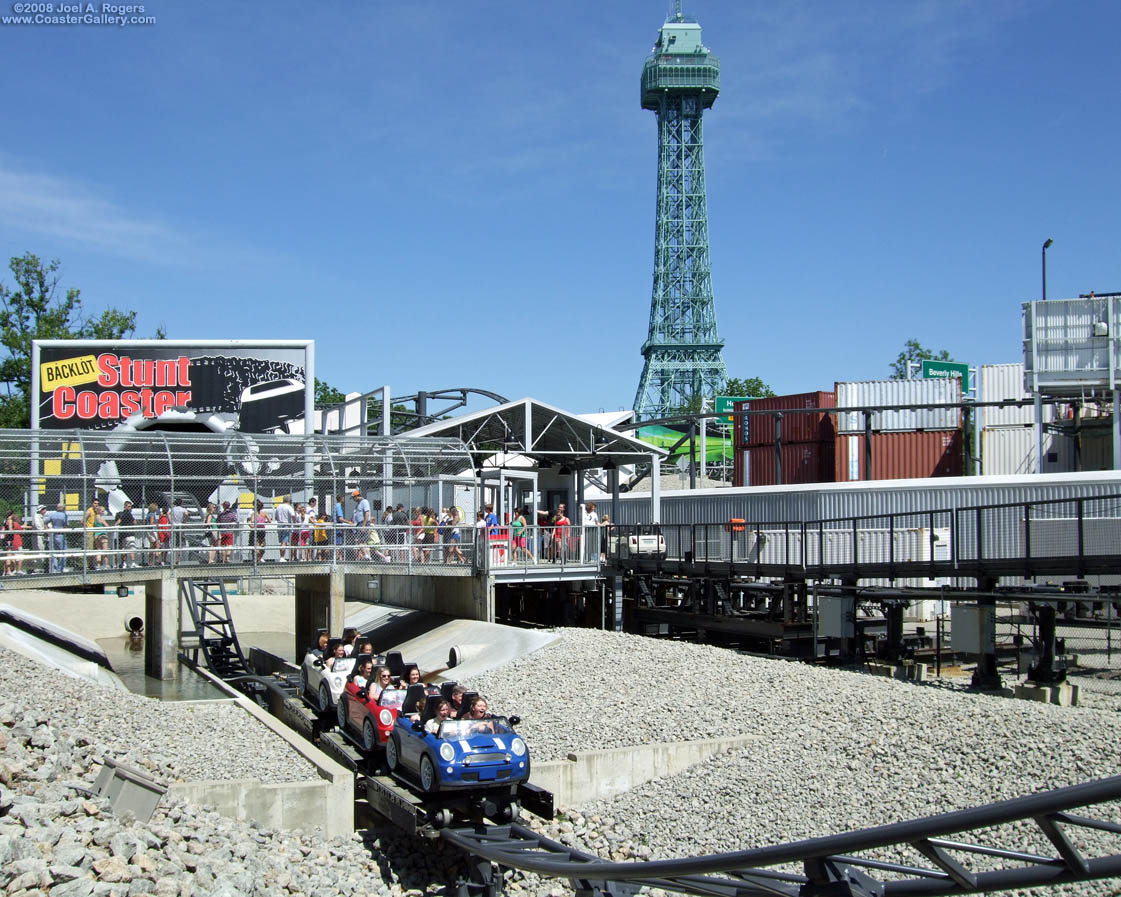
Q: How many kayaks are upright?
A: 0